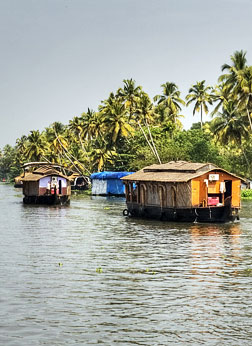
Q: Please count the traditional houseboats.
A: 2